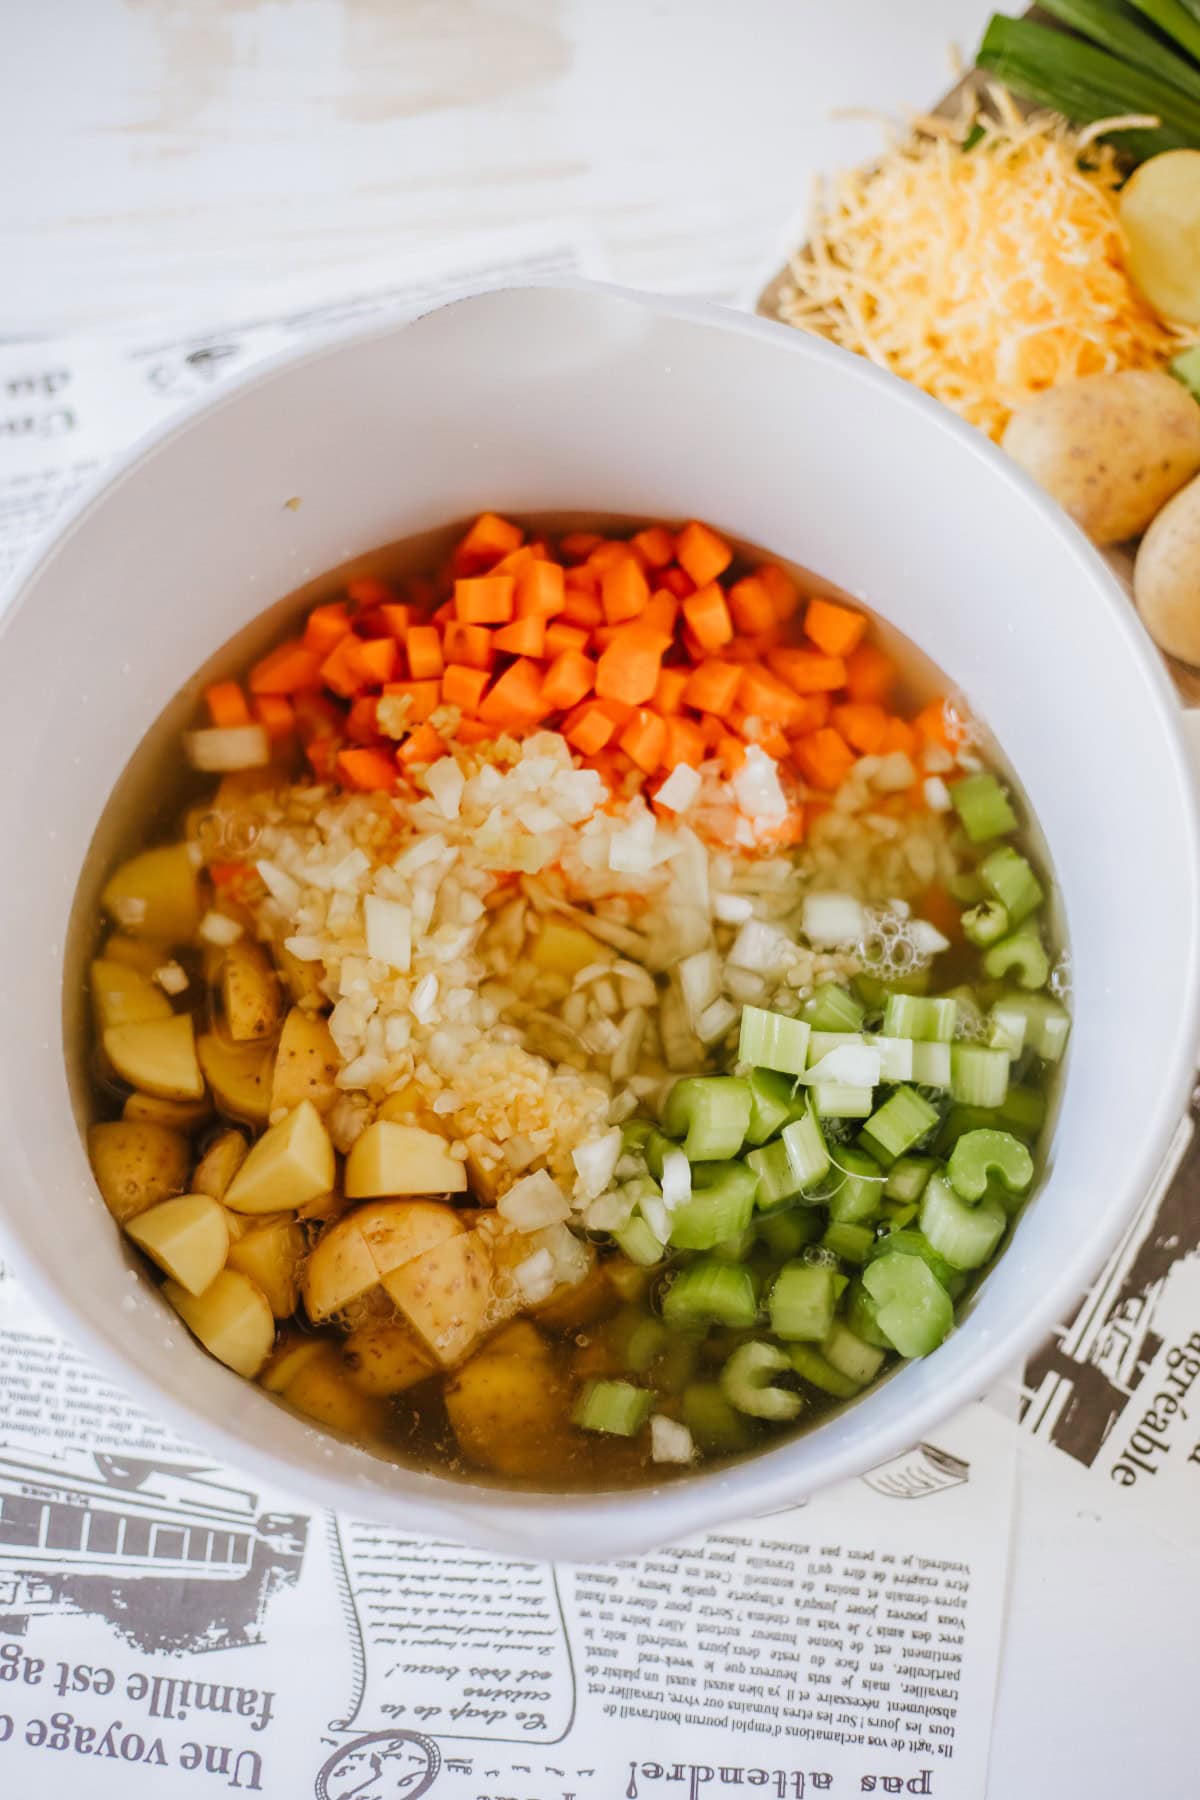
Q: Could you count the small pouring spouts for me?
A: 2